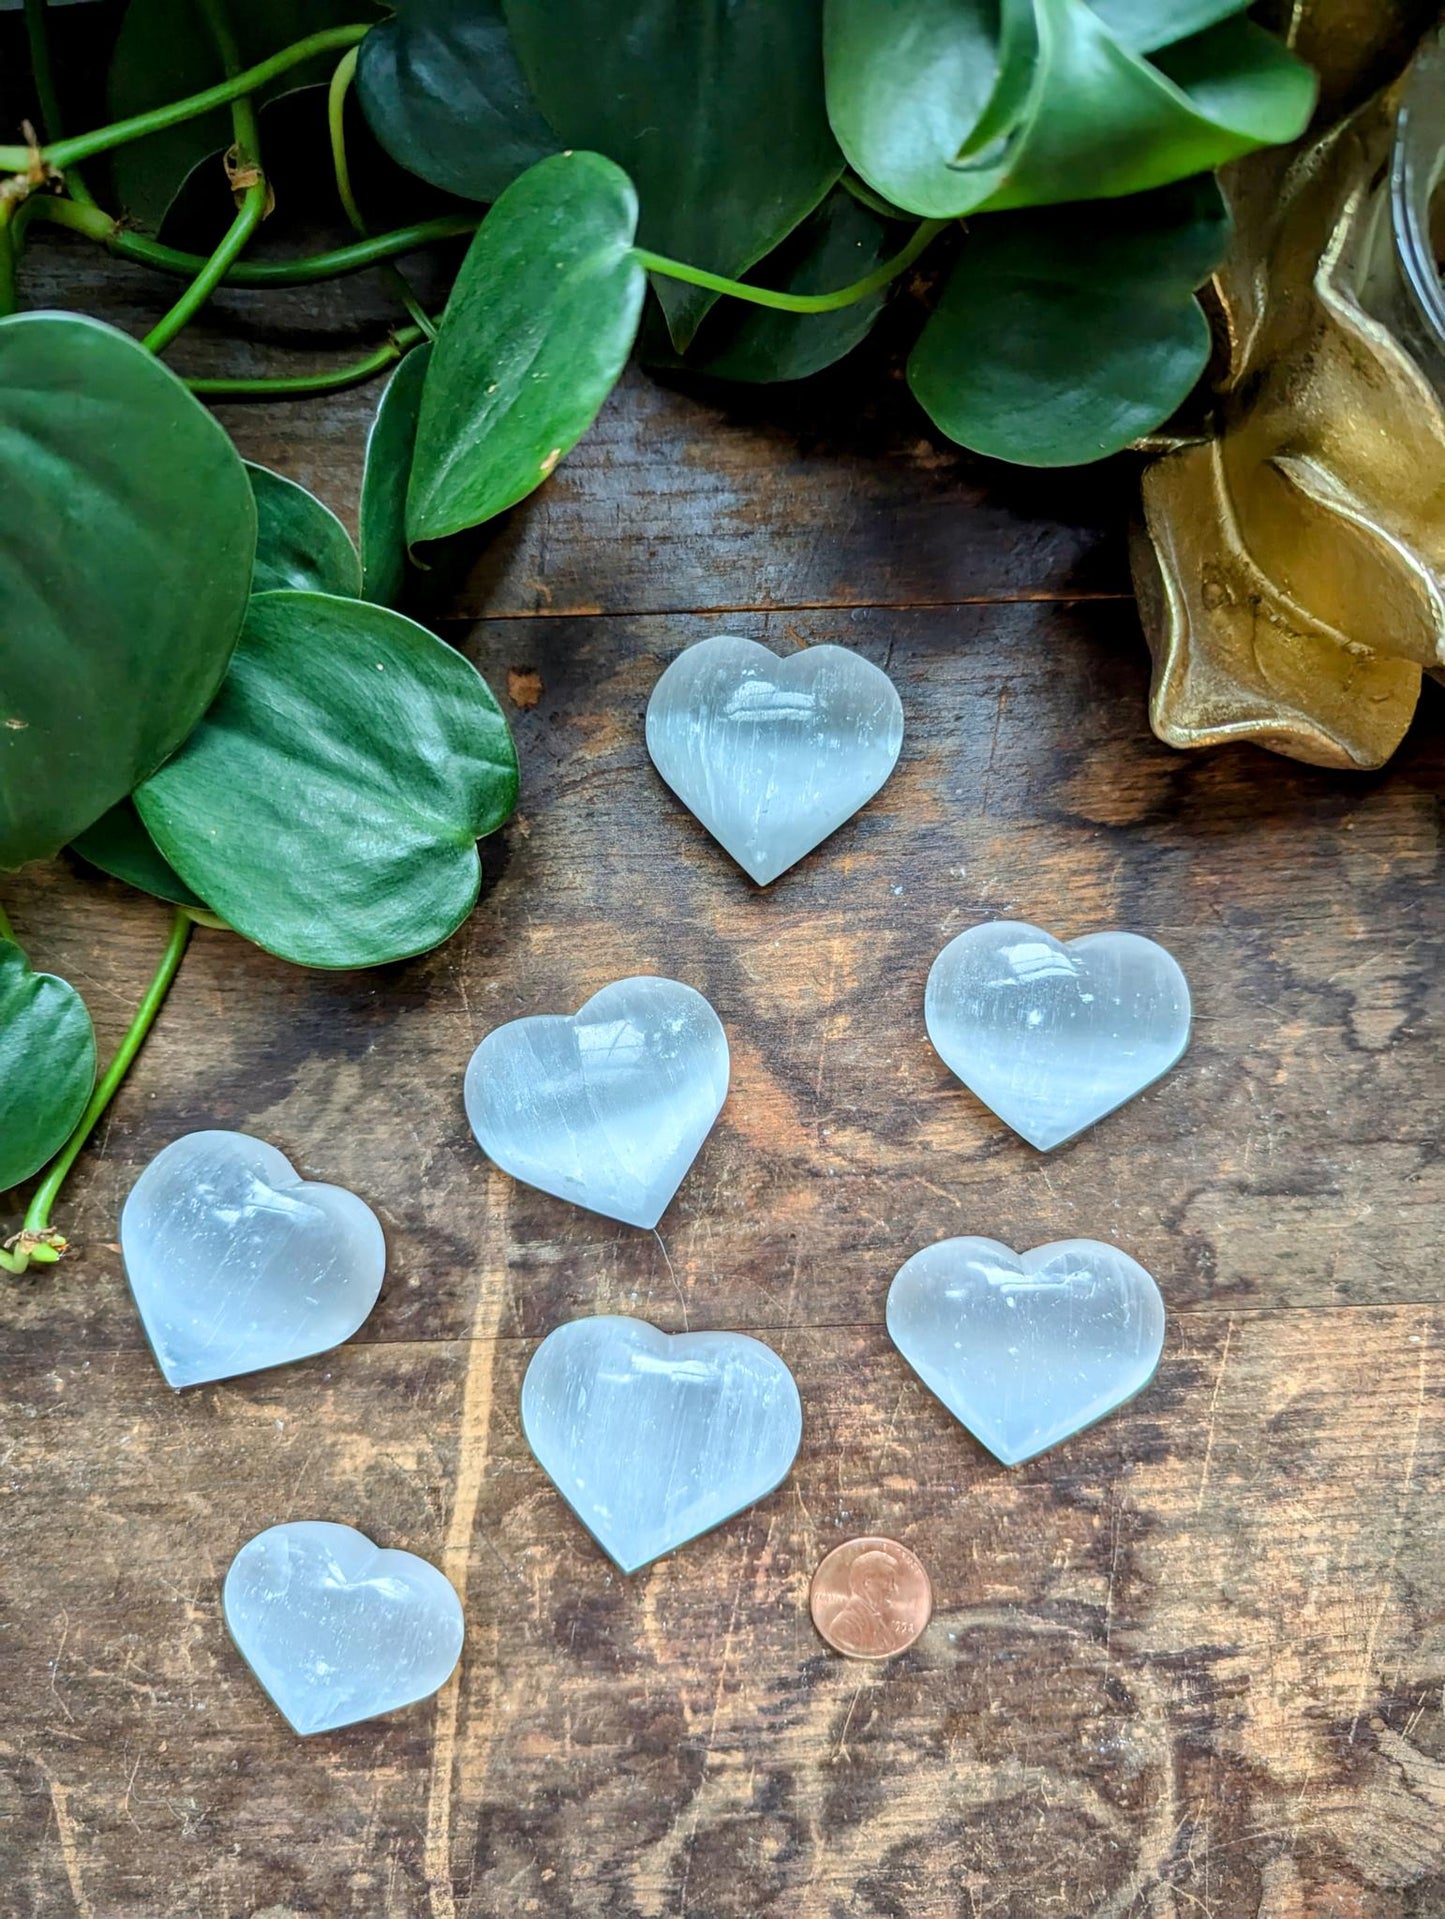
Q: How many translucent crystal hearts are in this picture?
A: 7